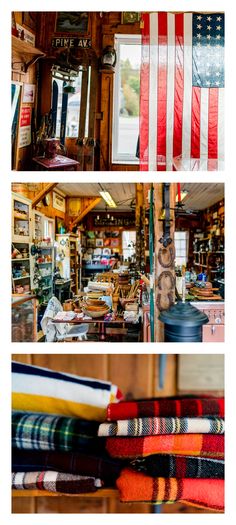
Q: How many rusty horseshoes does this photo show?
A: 3